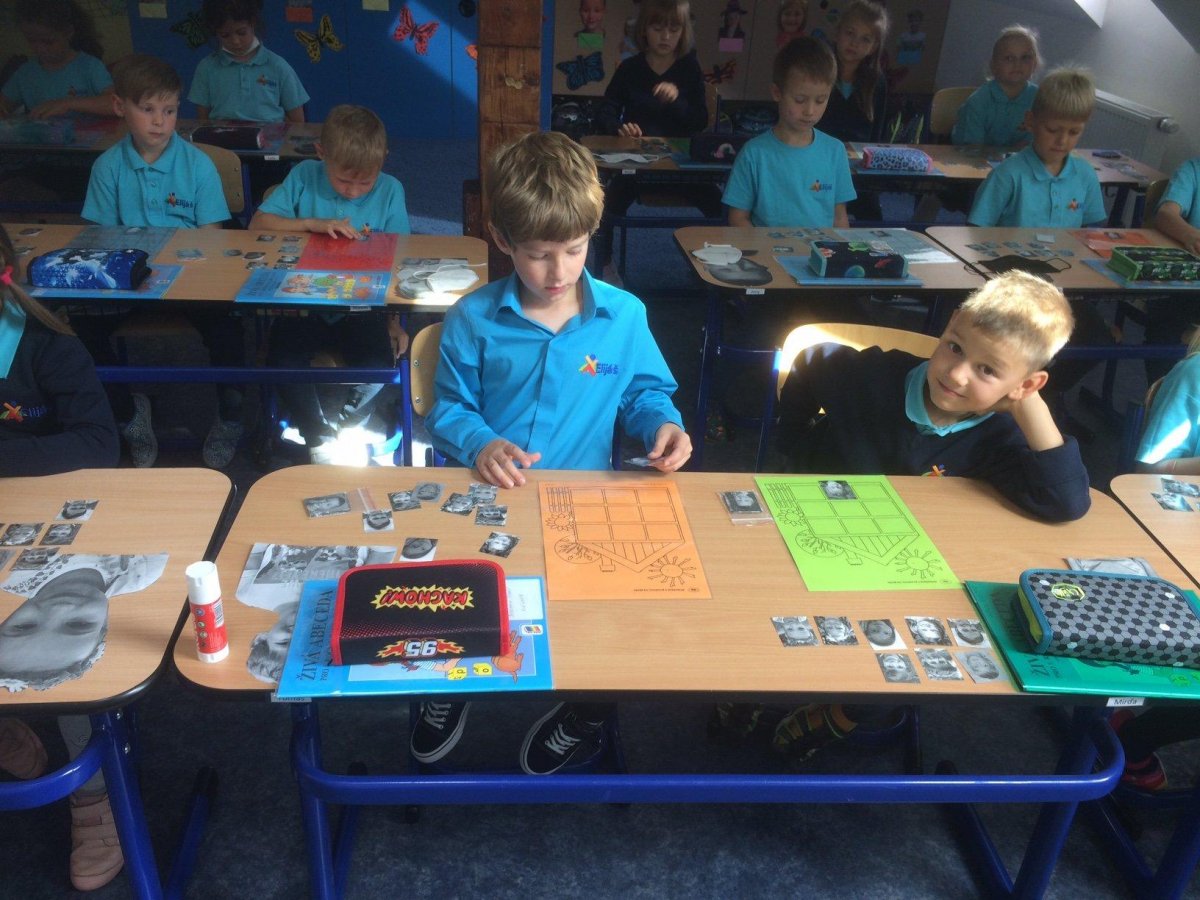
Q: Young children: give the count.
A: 14